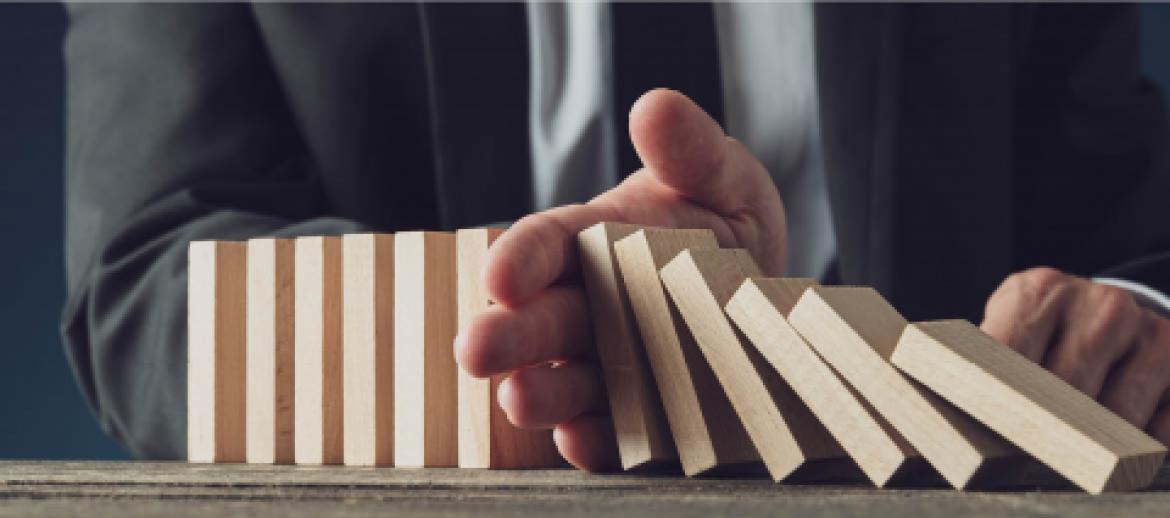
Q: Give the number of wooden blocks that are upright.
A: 6